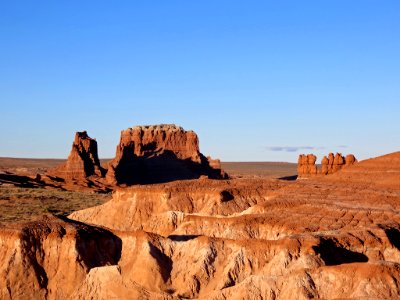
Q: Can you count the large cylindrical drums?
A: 0